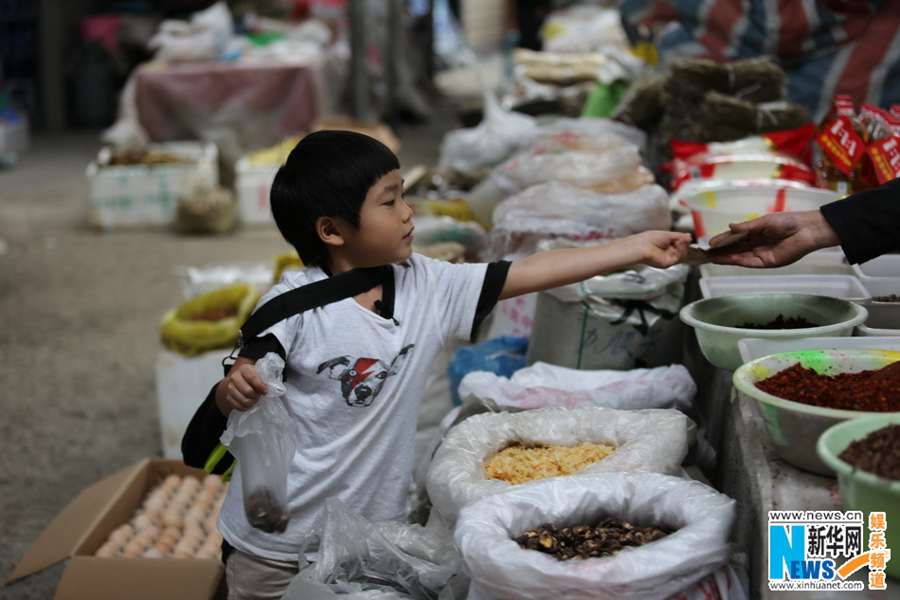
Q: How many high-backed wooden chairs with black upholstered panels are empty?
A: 0